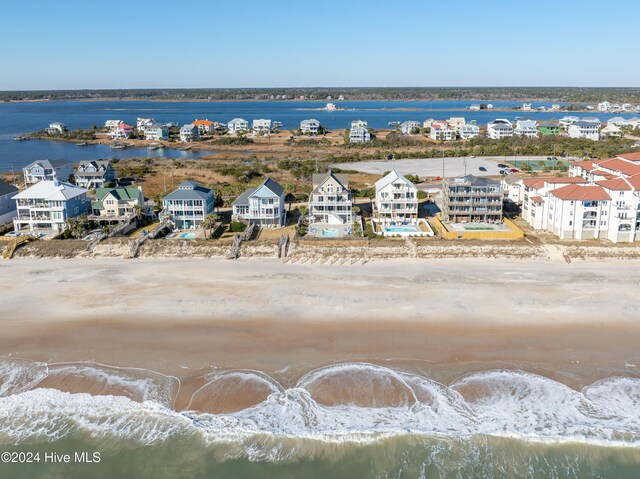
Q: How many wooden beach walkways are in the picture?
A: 5